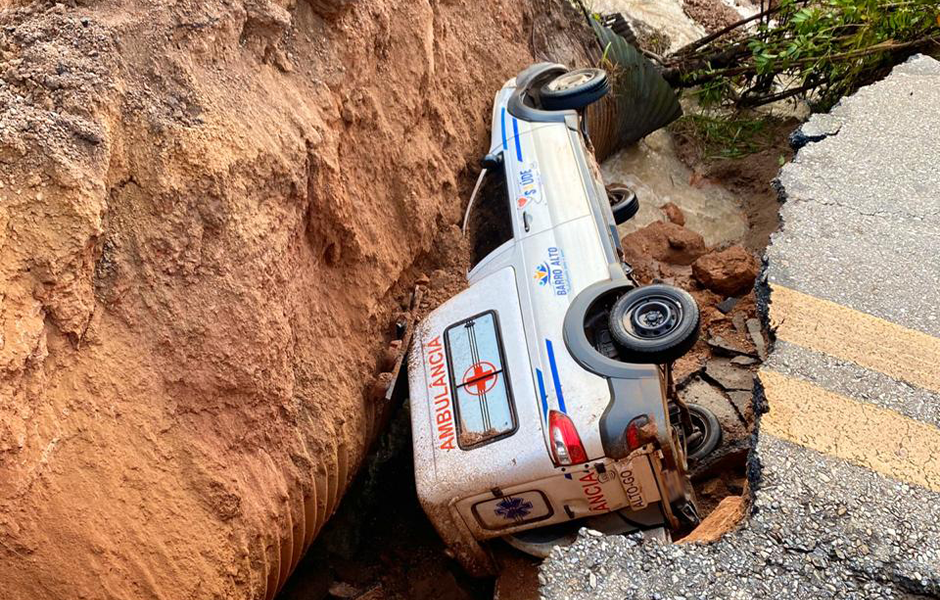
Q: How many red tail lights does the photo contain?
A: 2